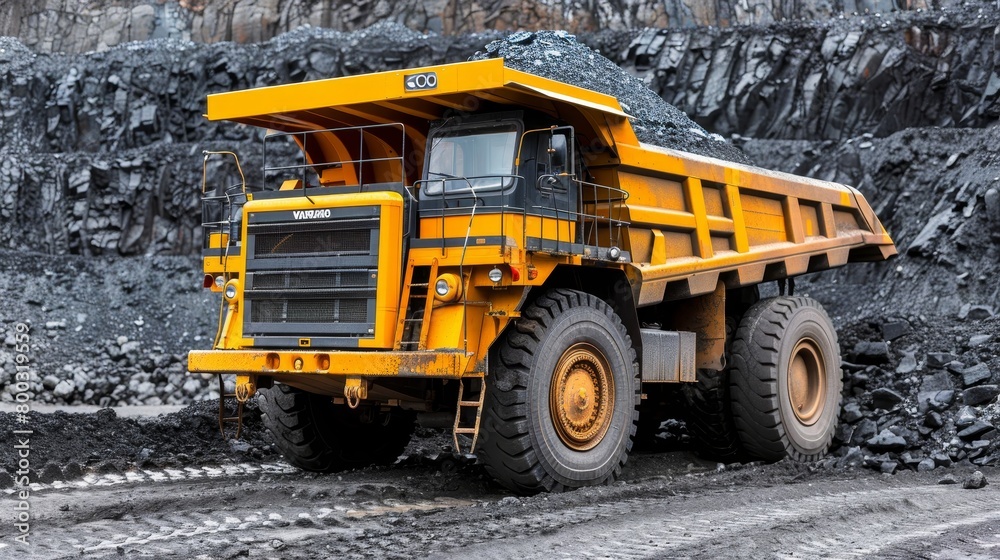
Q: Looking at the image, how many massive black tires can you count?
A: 4